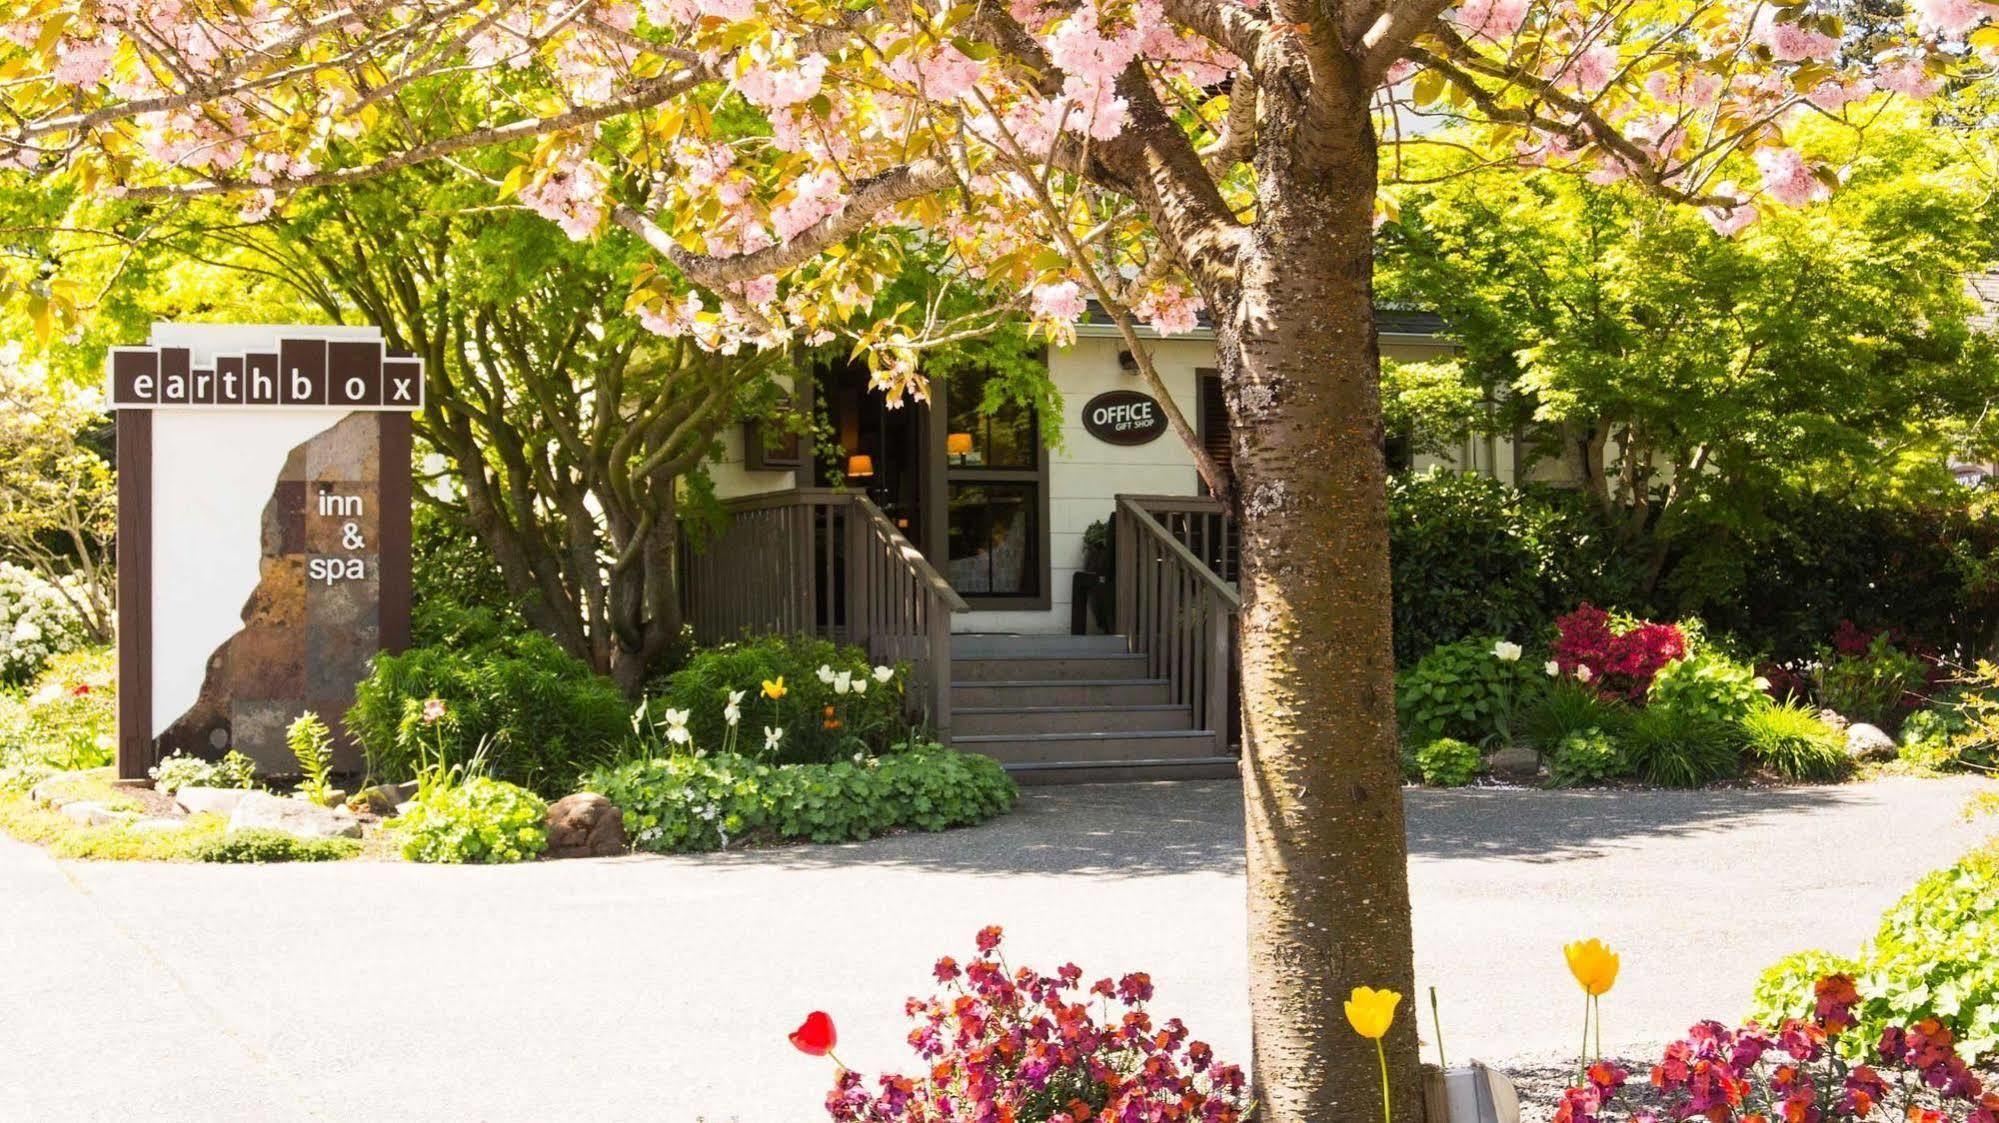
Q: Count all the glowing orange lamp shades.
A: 2